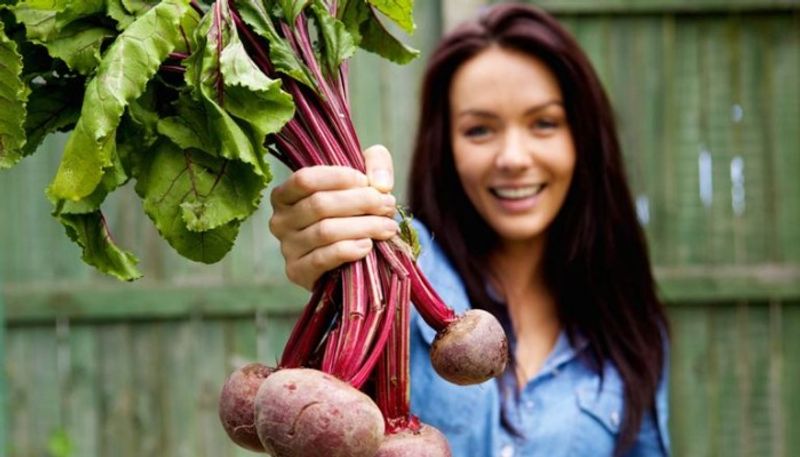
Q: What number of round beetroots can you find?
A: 4